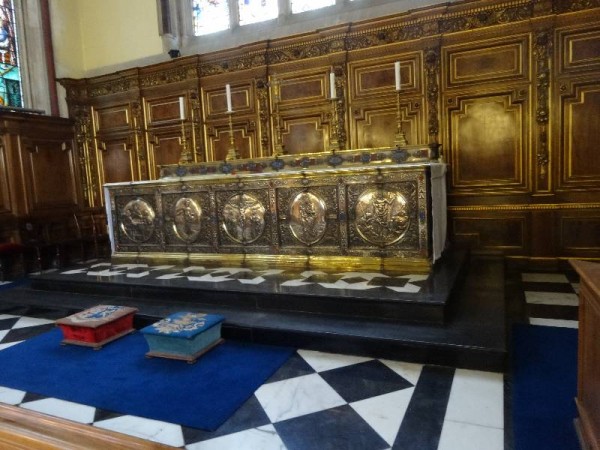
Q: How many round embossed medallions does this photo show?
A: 5